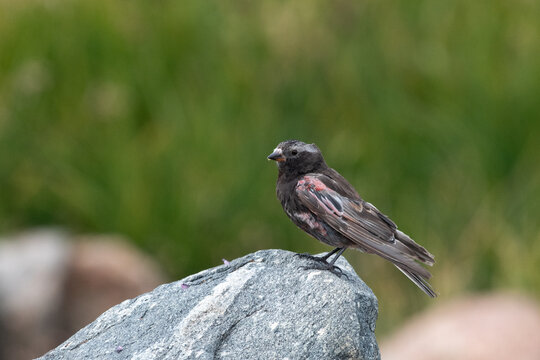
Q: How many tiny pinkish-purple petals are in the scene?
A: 3